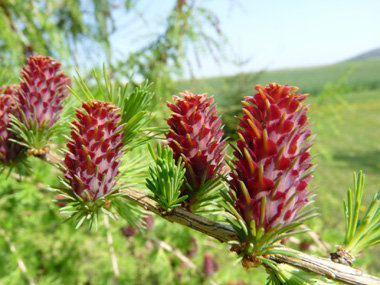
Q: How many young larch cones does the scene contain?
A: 5